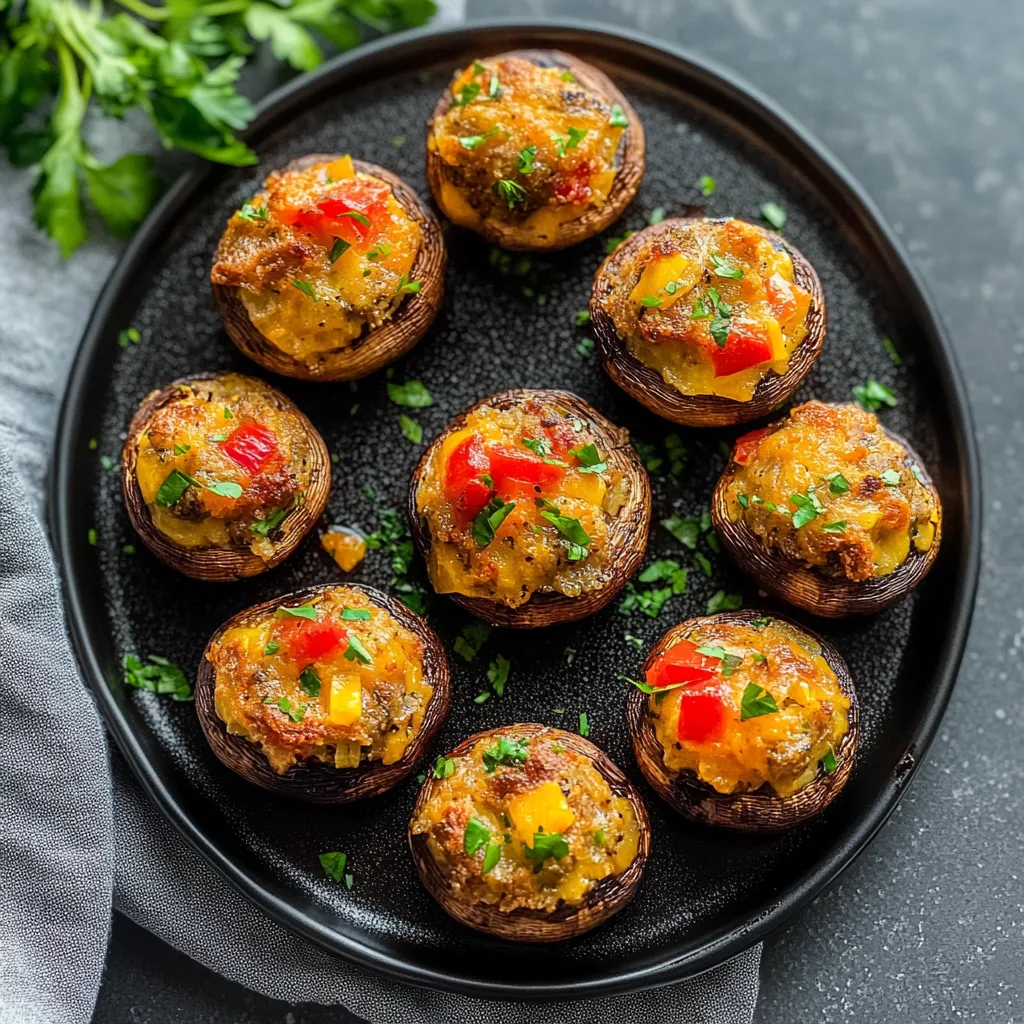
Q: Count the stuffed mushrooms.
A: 9